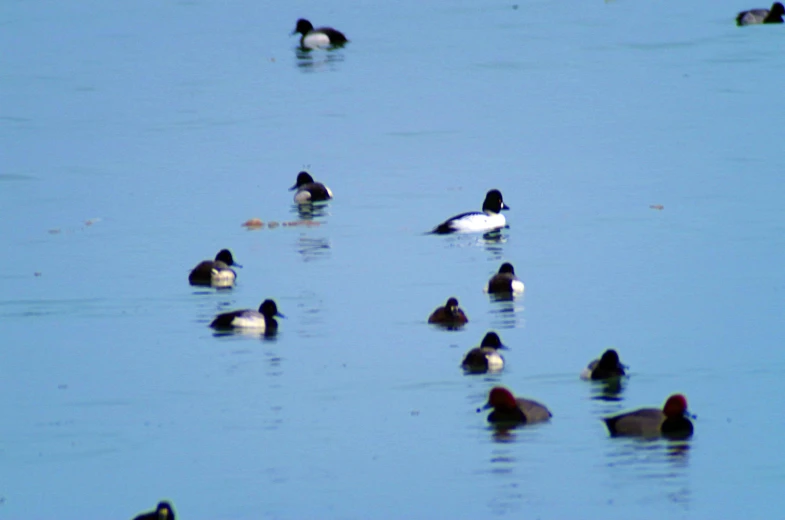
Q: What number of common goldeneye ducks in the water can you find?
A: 1